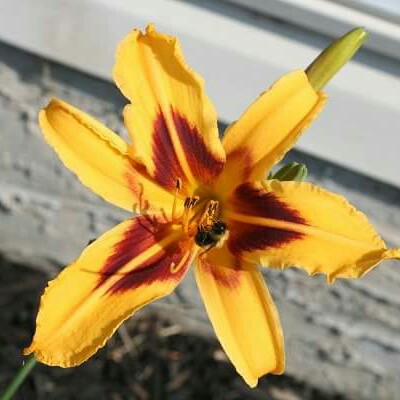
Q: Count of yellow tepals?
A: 6